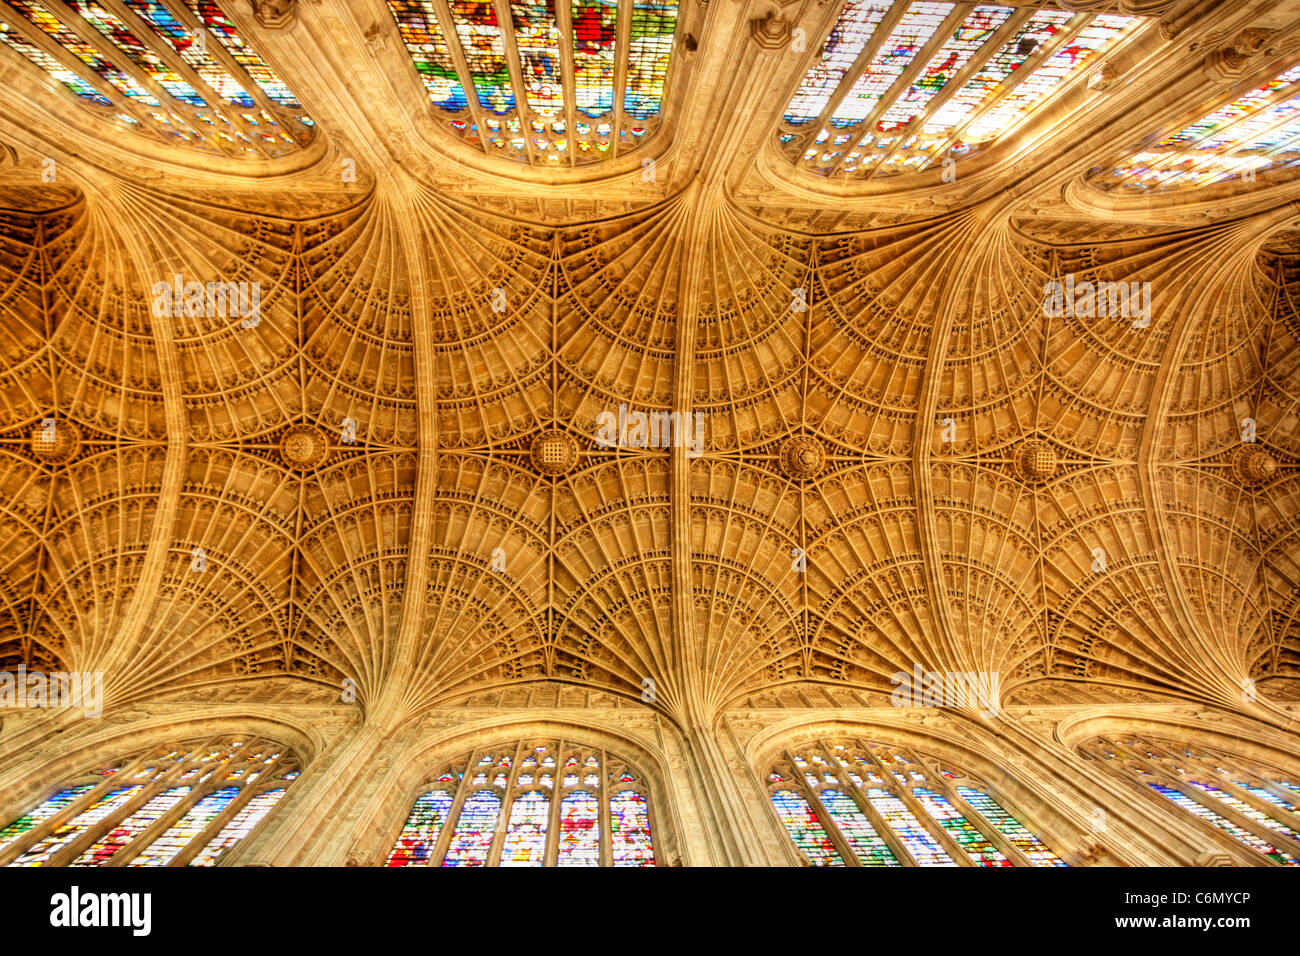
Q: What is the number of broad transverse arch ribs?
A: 5